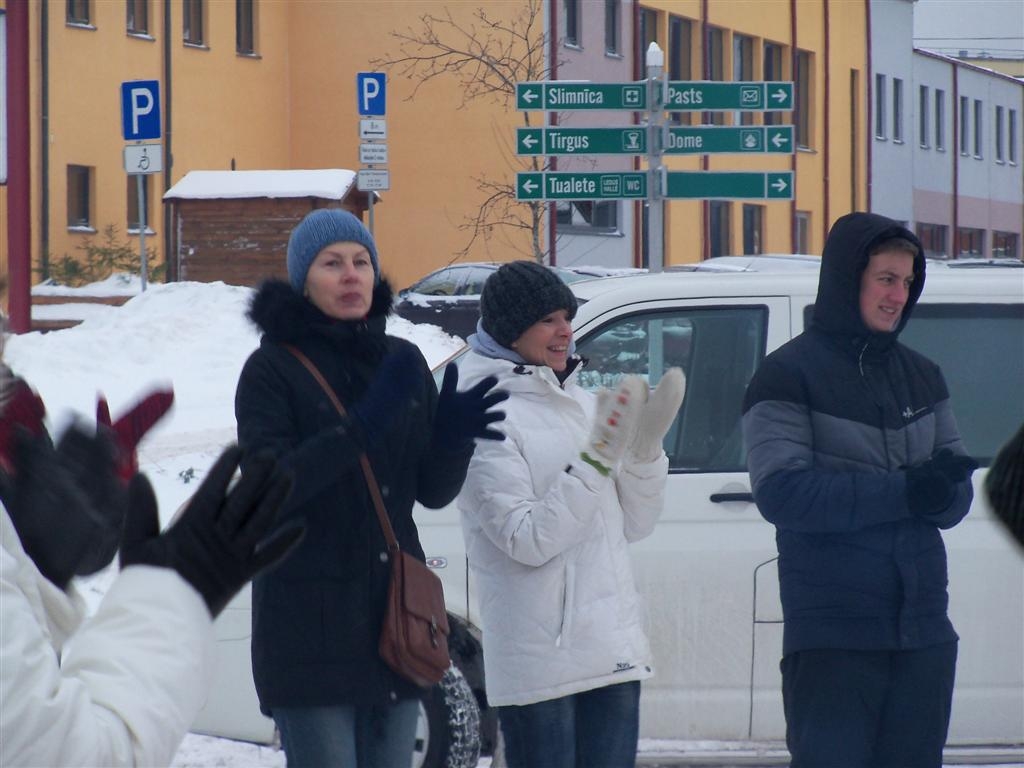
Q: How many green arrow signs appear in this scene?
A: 6